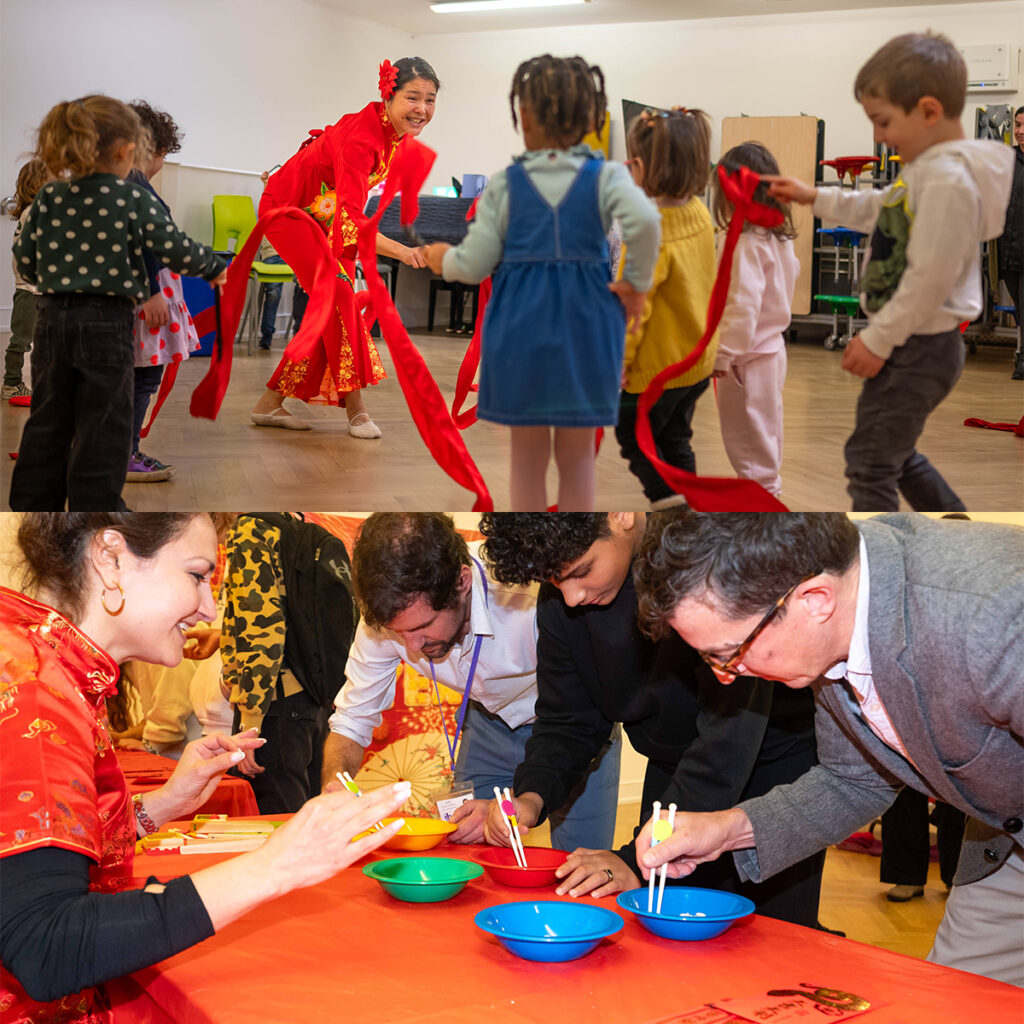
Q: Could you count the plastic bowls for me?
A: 5